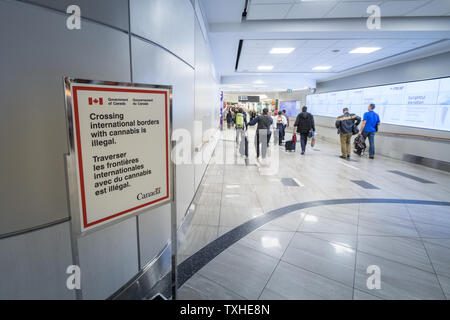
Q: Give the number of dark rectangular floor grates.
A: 3